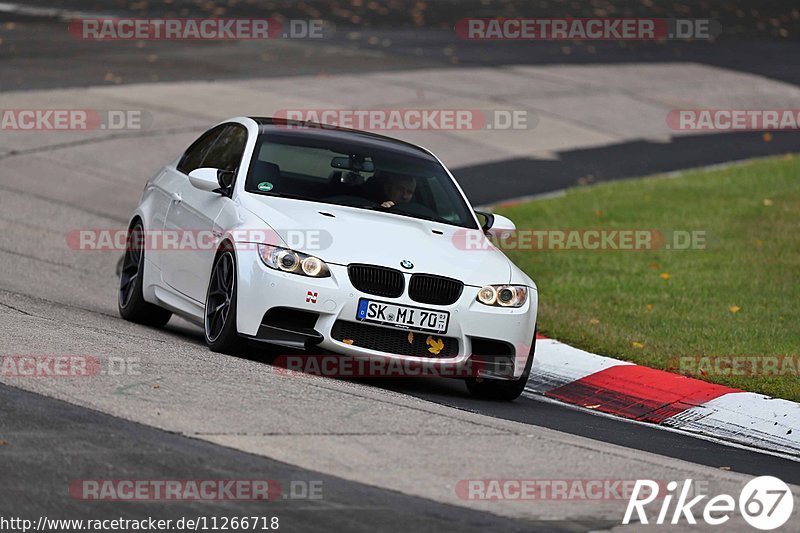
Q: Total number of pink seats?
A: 0